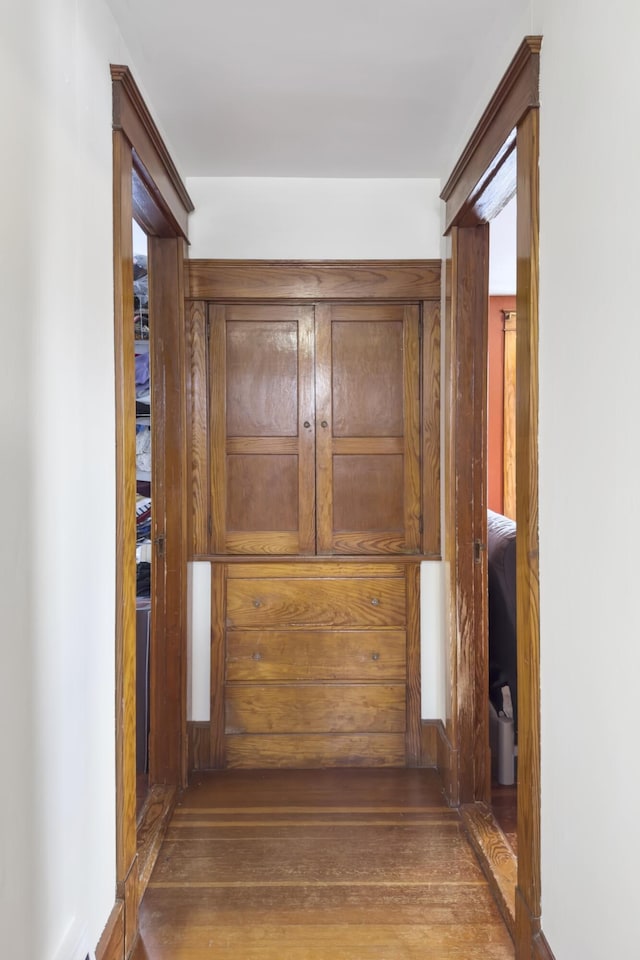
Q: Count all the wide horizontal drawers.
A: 3